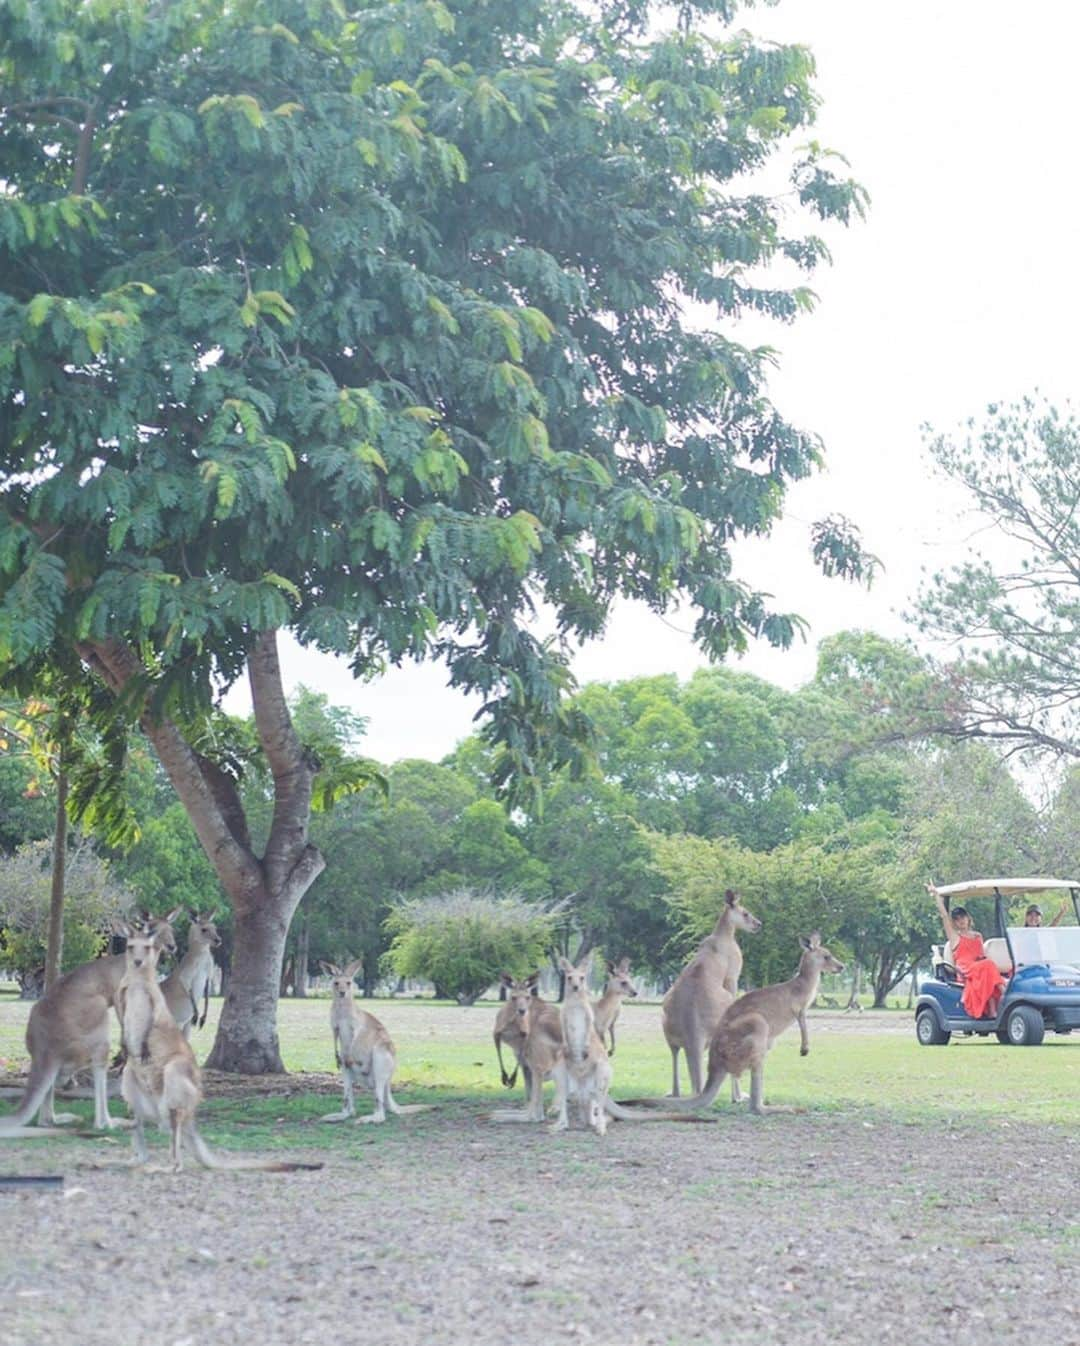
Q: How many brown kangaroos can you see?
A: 9